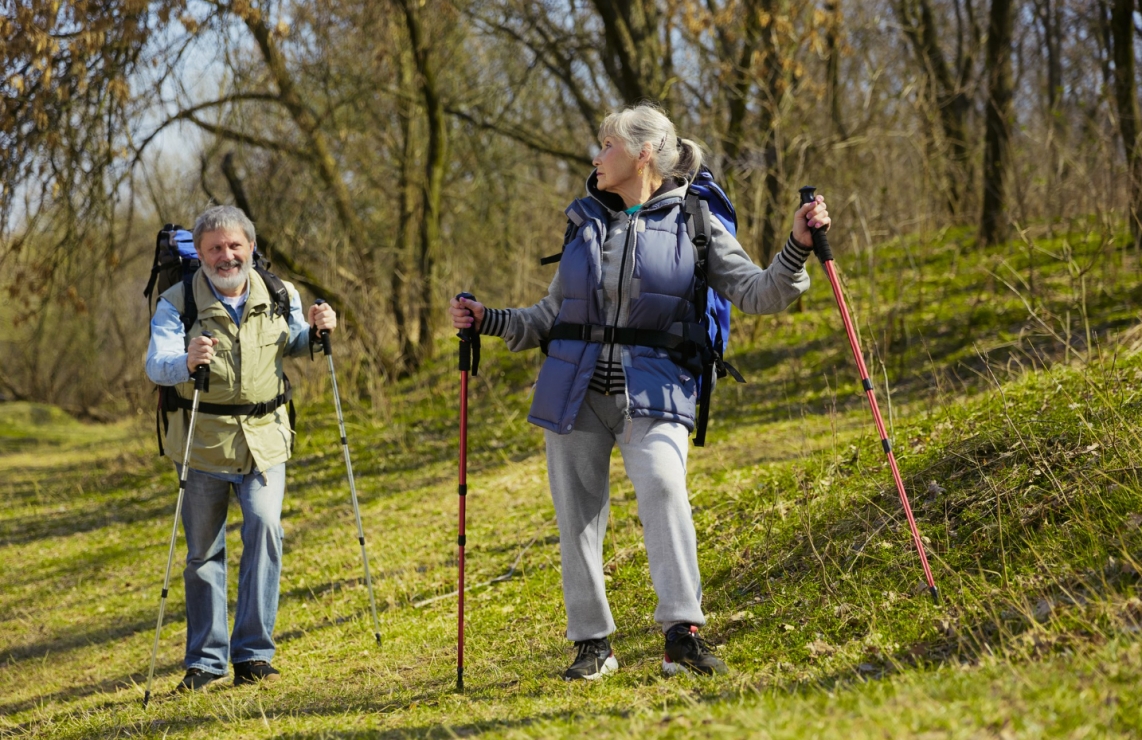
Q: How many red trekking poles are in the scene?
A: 2